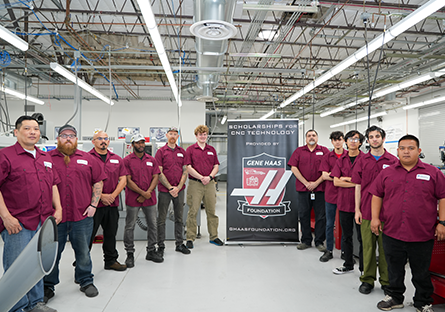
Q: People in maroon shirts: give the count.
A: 11